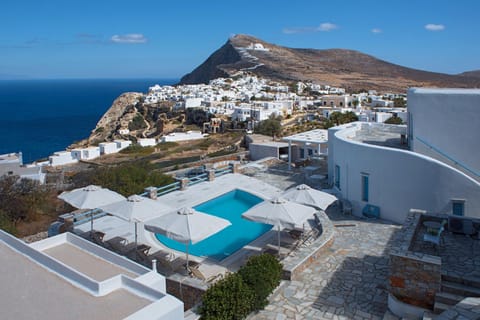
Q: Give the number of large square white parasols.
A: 5